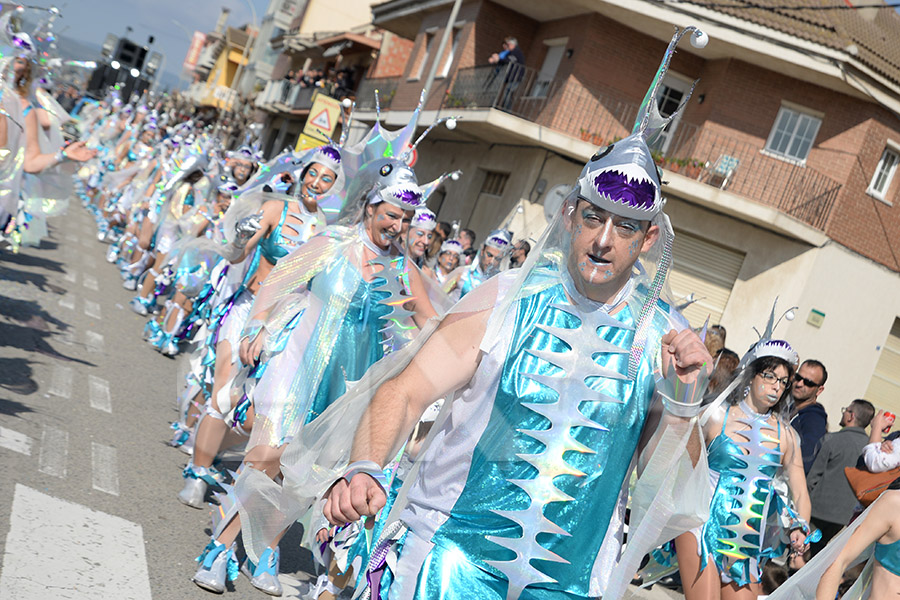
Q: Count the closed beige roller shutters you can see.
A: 2